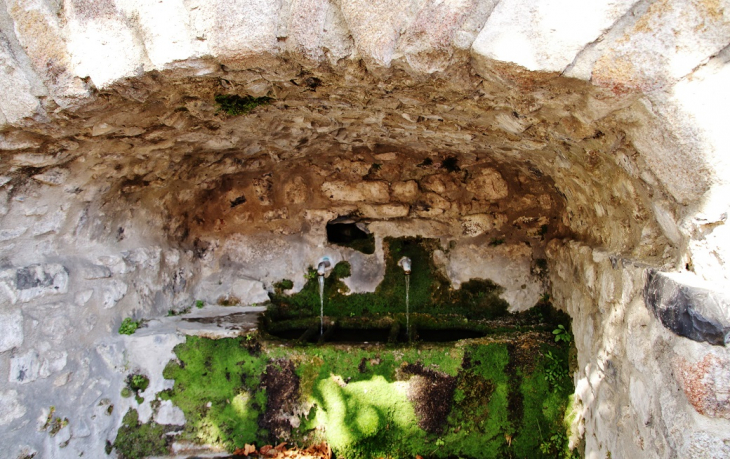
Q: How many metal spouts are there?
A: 2